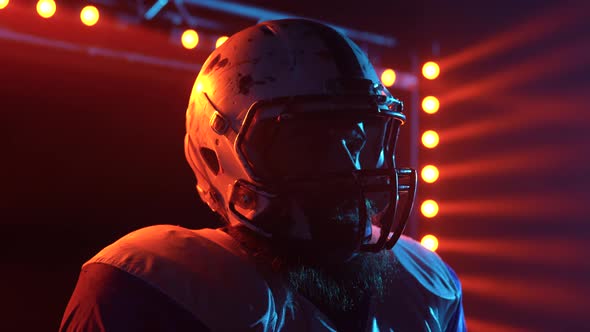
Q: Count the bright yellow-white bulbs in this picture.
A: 12